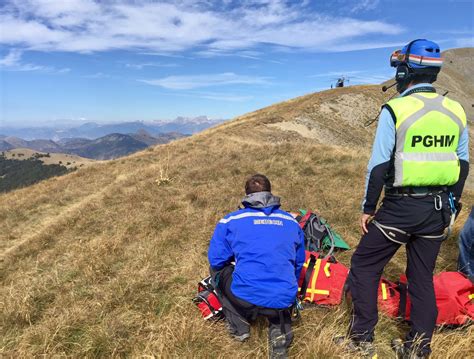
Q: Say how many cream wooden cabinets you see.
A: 0